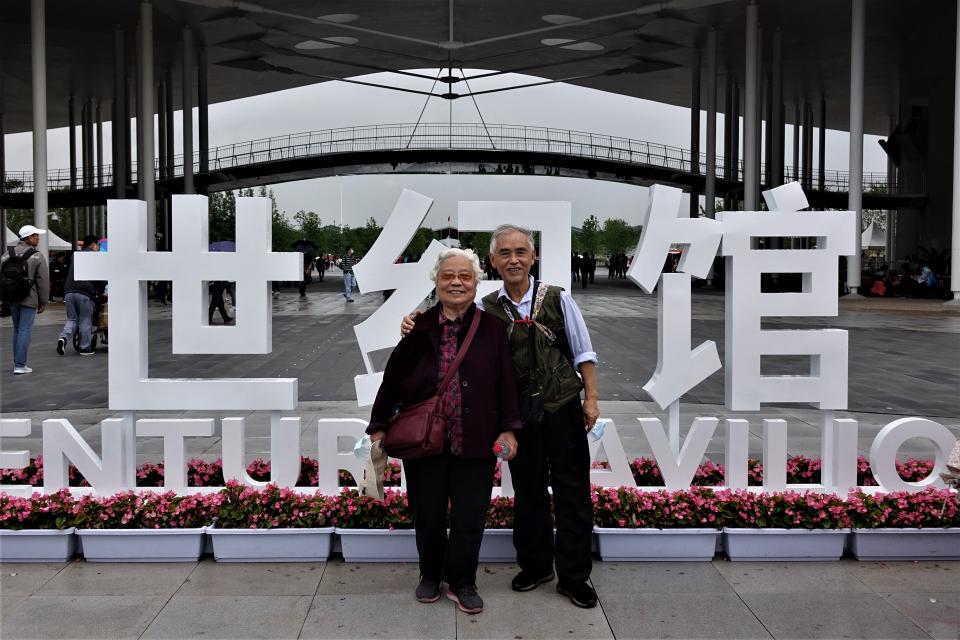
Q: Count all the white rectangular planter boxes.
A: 8